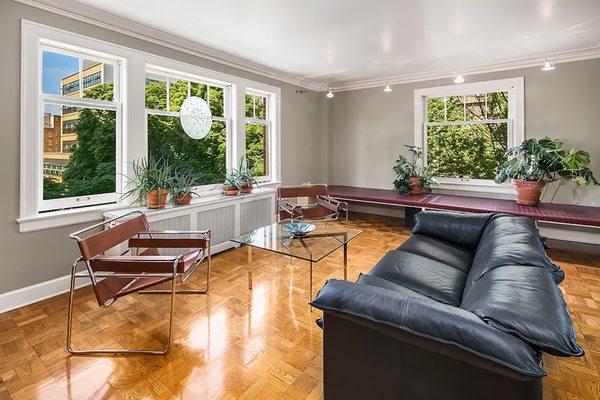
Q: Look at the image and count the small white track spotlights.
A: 4